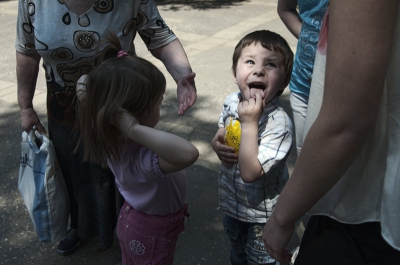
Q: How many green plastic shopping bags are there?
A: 0